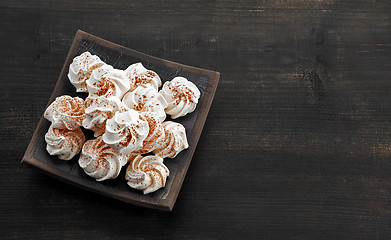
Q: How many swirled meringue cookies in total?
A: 13